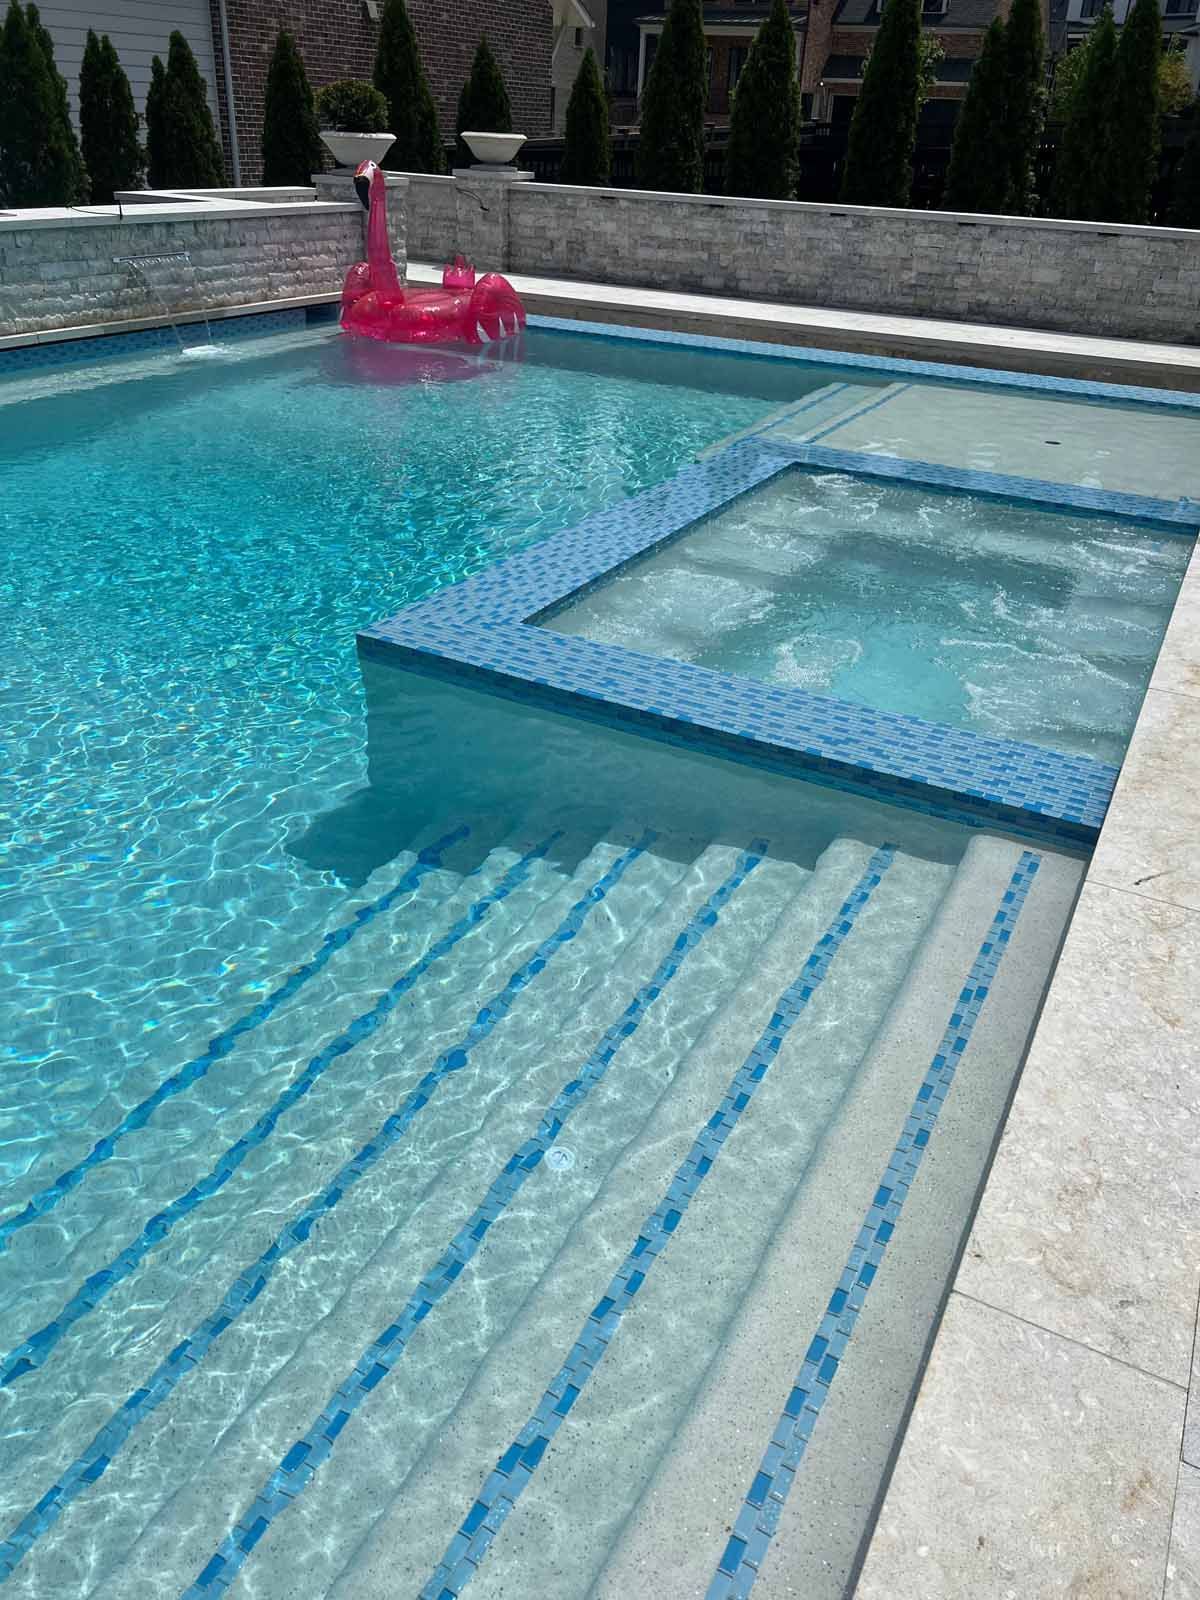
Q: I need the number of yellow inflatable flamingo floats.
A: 0